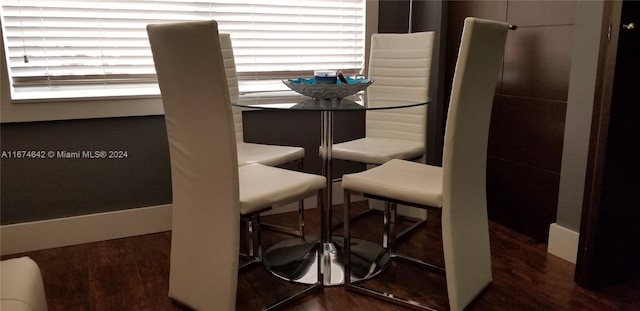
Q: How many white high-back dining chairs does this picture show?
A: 4